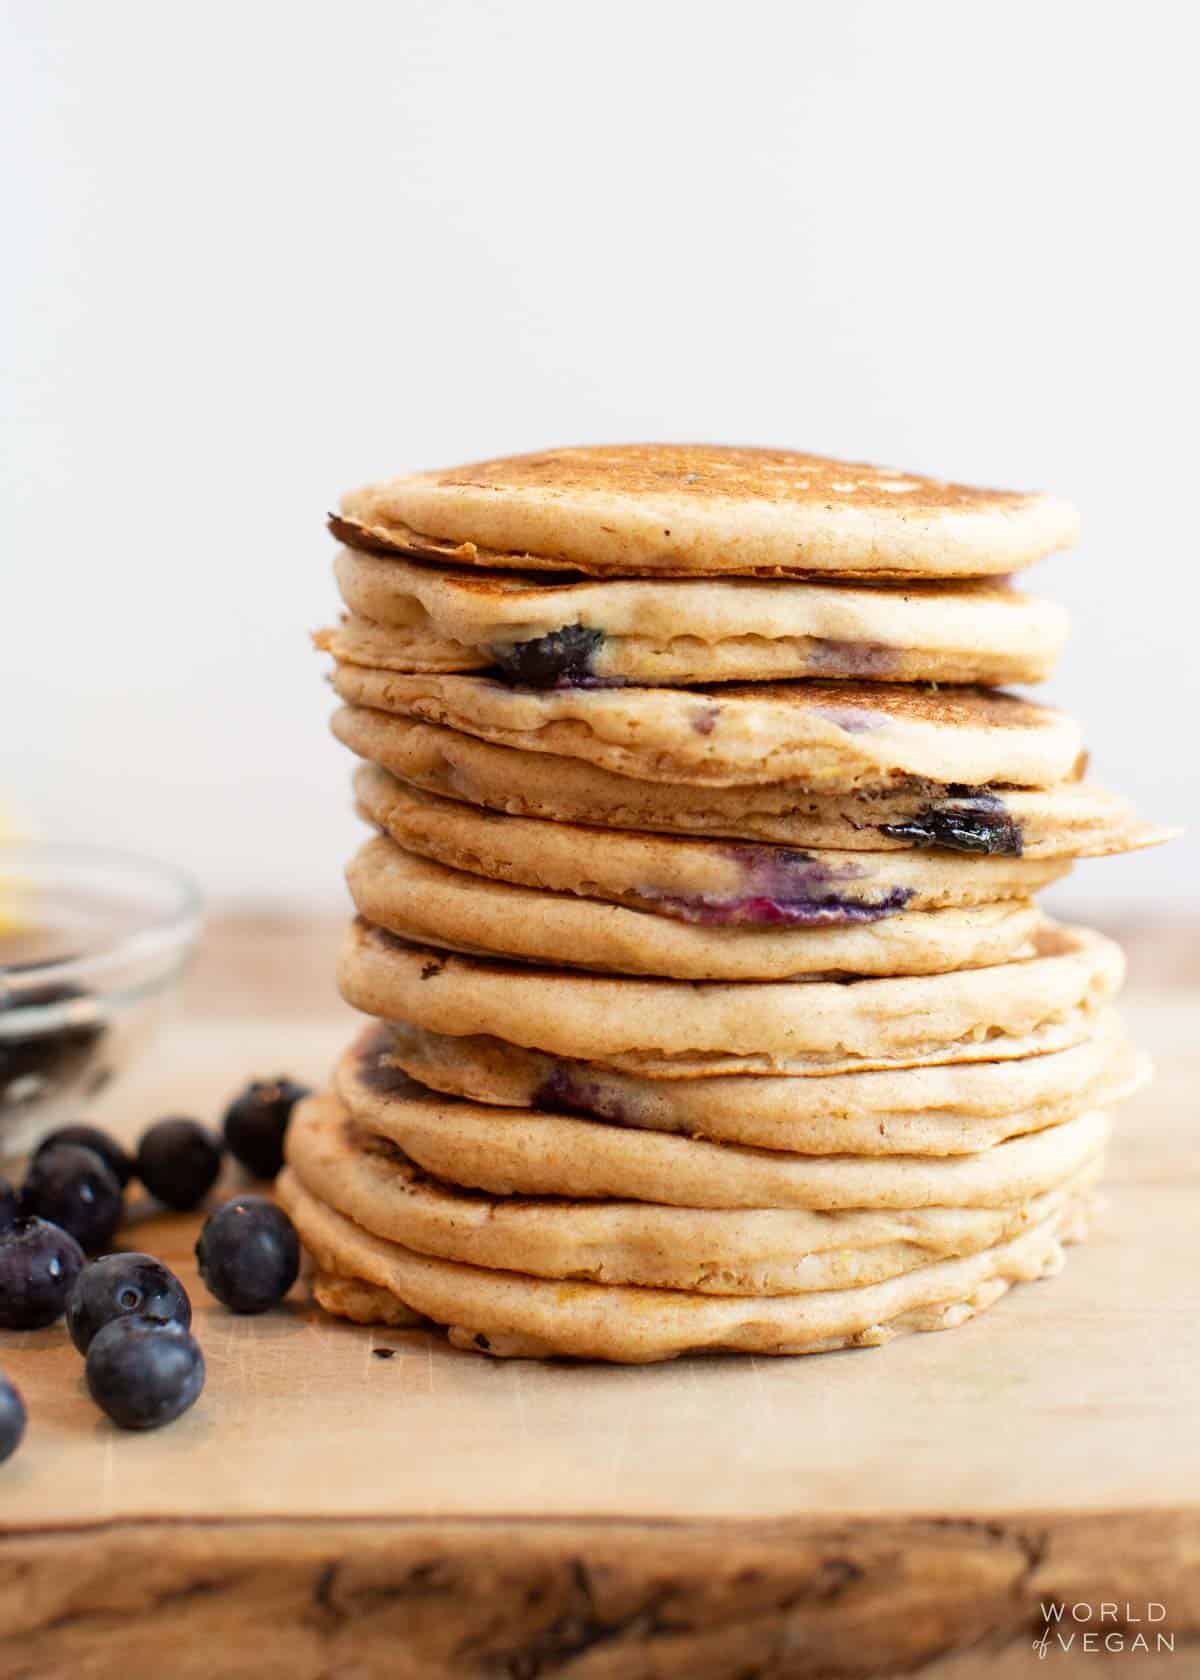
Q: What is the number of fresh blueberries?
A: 10